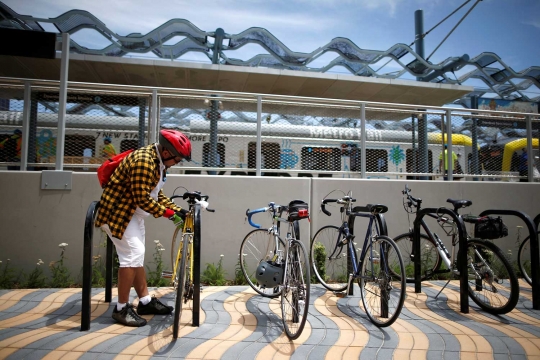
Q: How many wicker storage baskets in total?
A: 0